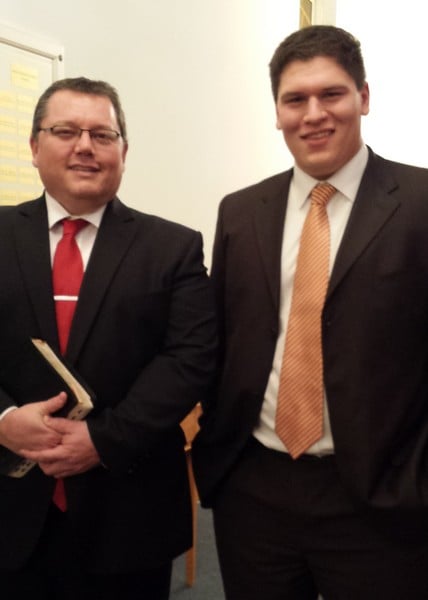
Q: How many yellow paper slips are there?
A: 11